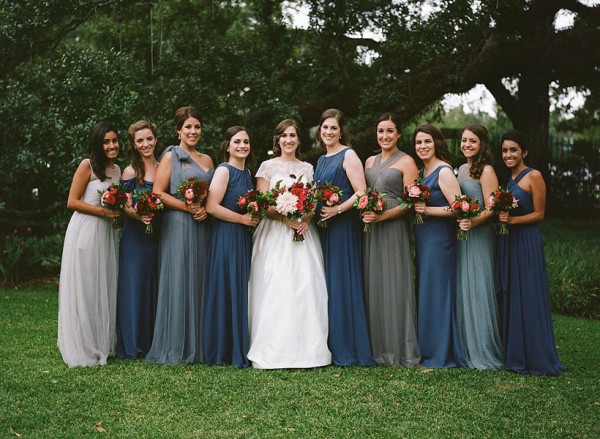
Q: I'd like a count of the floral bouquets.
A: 10